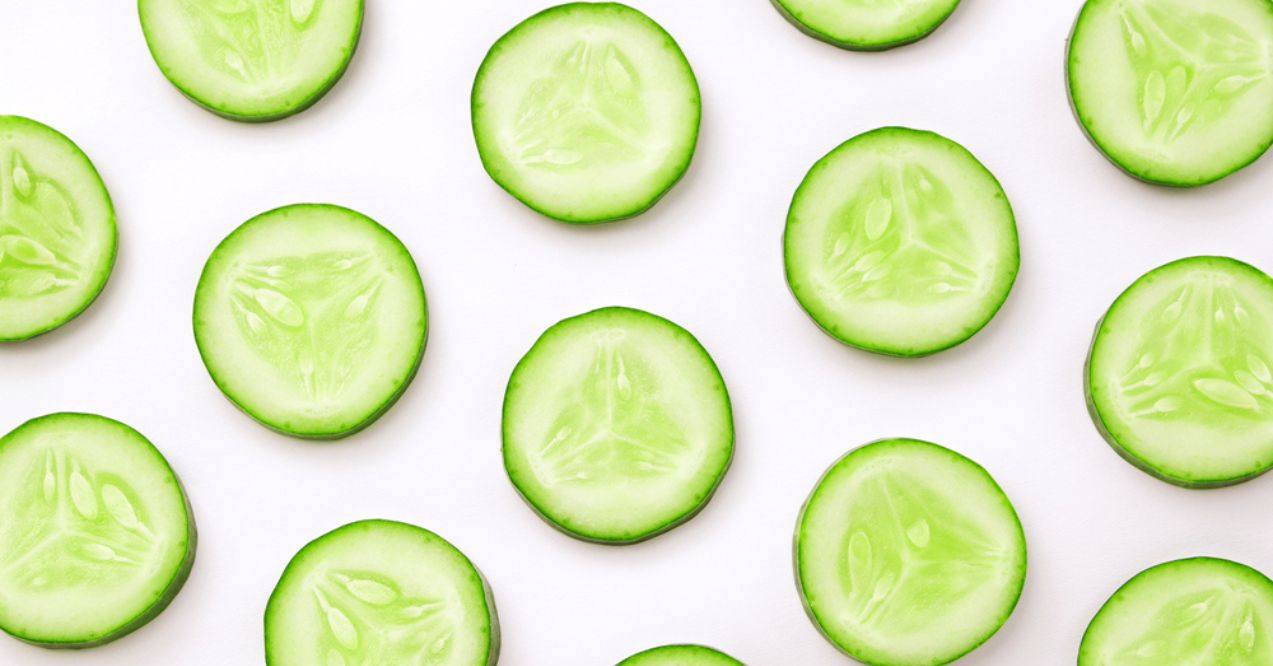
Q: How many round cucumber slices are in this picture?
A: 14